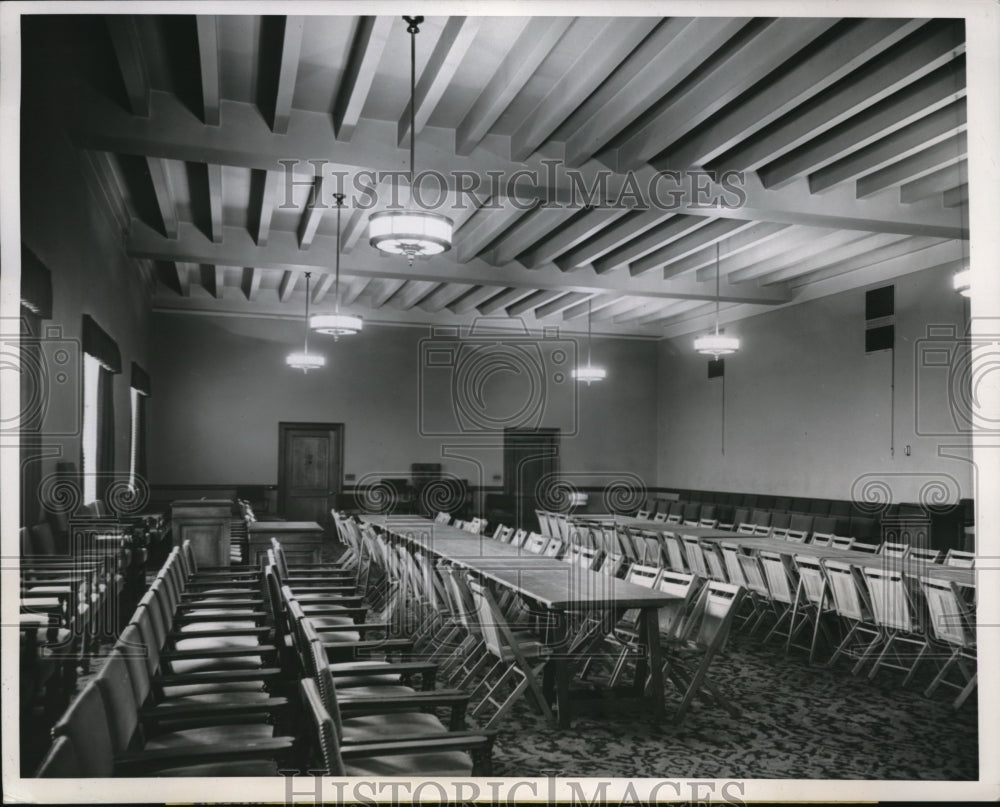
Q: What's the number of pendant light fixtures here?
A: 6